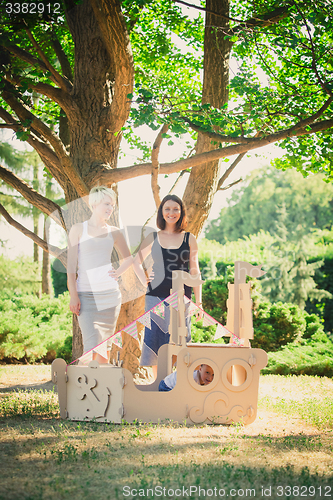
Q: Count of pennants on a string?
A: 12